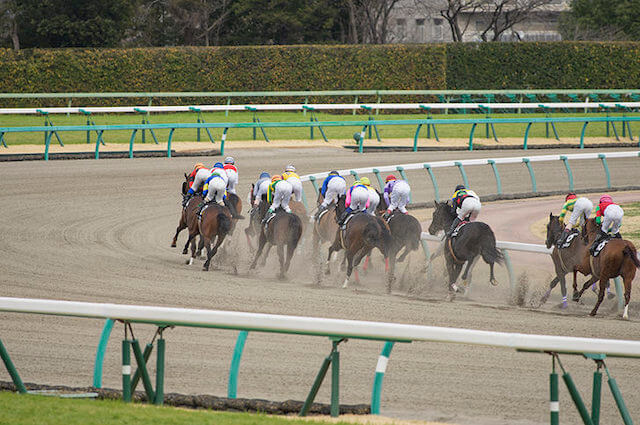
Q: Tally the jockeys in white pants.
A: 14